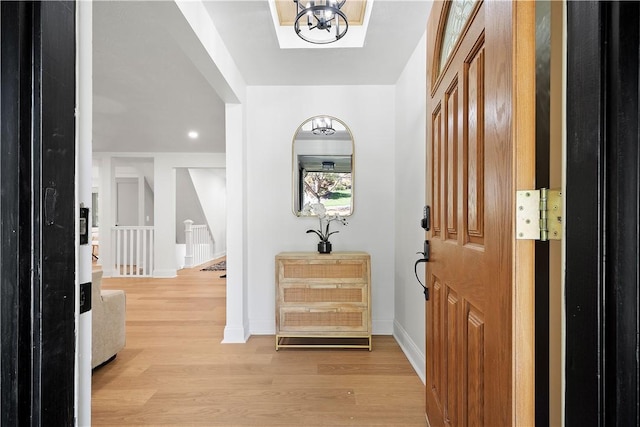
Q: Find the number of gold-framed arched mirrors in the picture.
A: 1